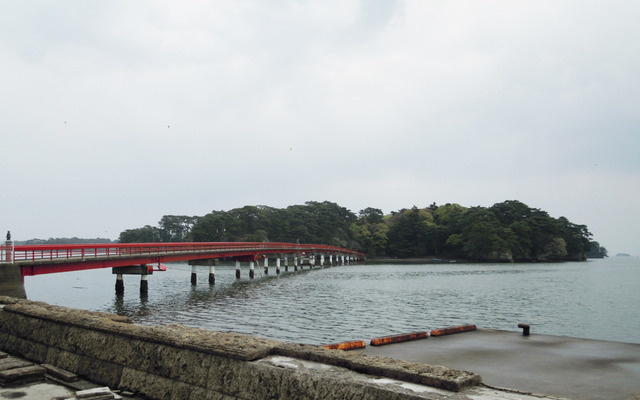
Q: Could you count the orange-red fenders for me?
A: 3